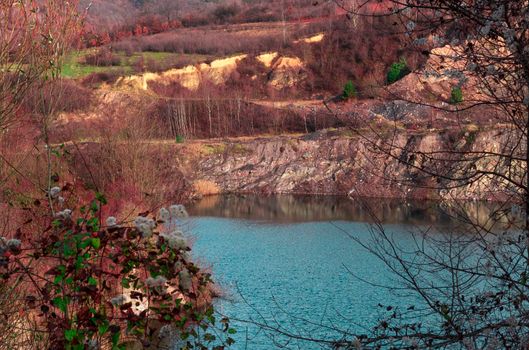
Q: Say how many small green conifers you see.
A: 3